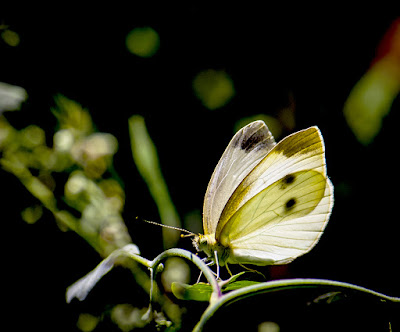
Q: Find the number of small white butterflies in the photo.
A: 1